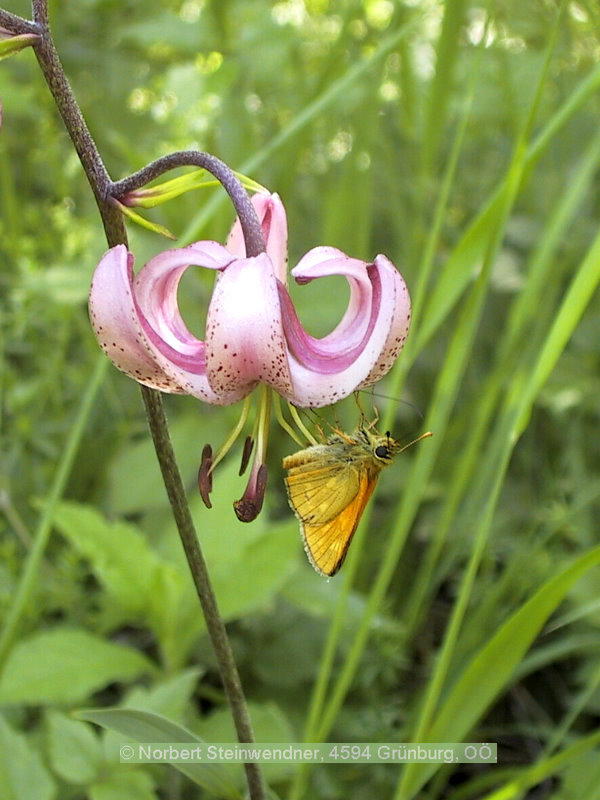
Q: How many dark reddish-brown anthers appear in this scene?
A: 3